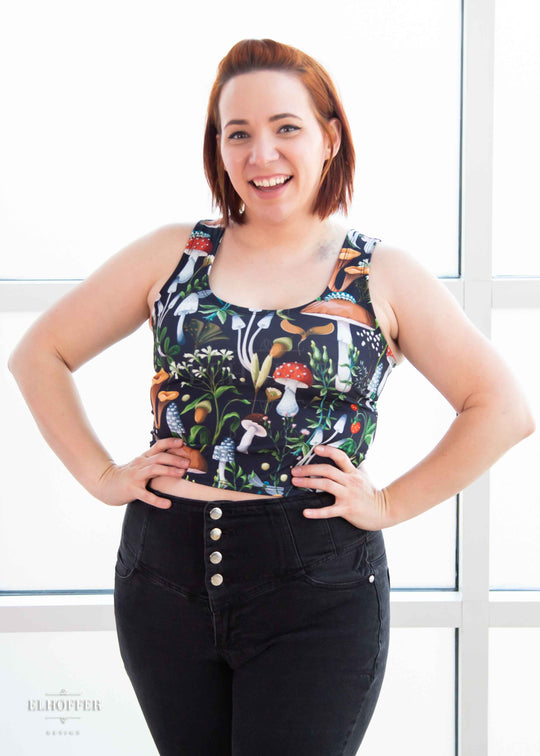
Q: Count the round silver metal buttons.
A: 4